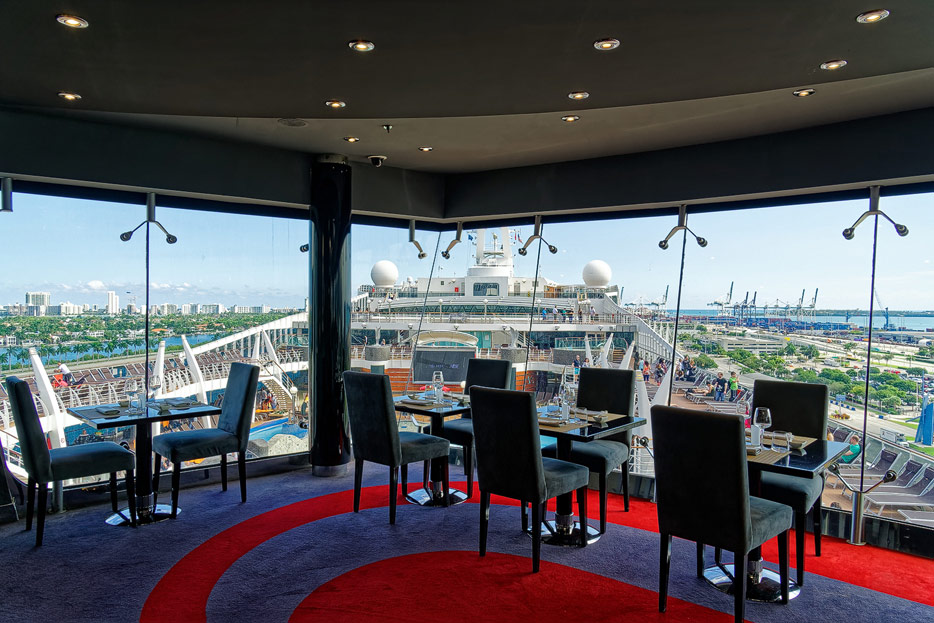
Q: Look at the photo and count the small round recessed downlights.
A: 12